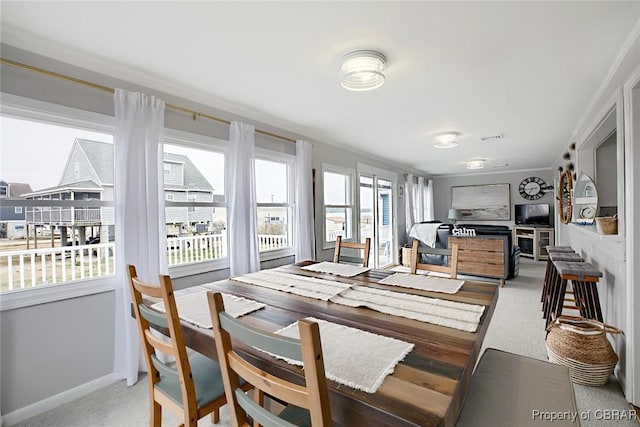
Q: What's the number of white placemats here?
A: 4